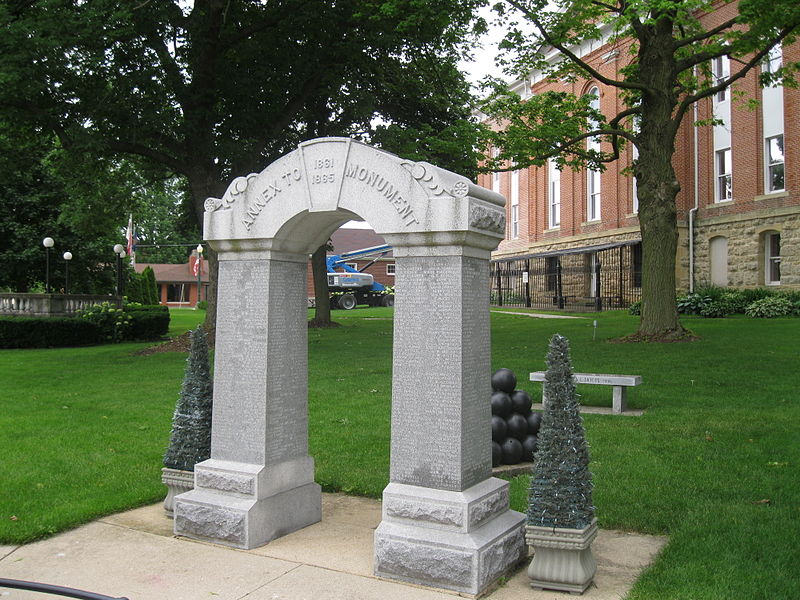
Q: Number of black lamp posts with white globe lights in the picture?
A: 4